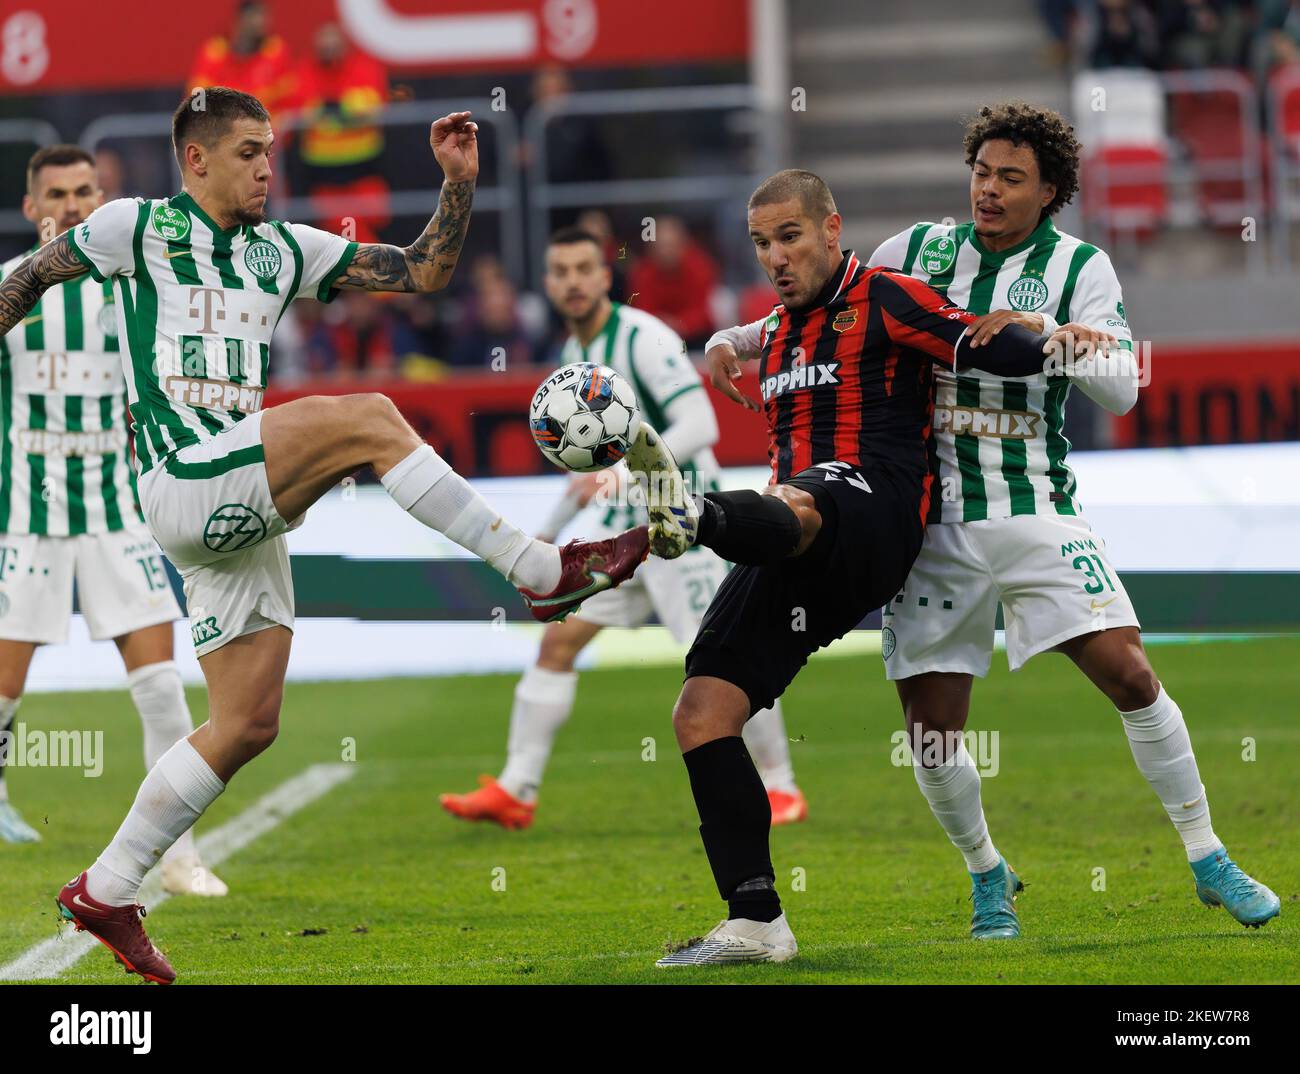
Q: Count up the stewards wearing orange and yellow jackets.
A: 2